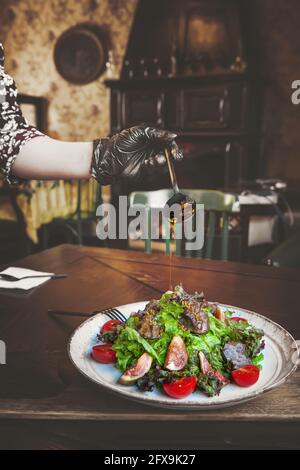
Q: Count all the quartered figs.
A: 3